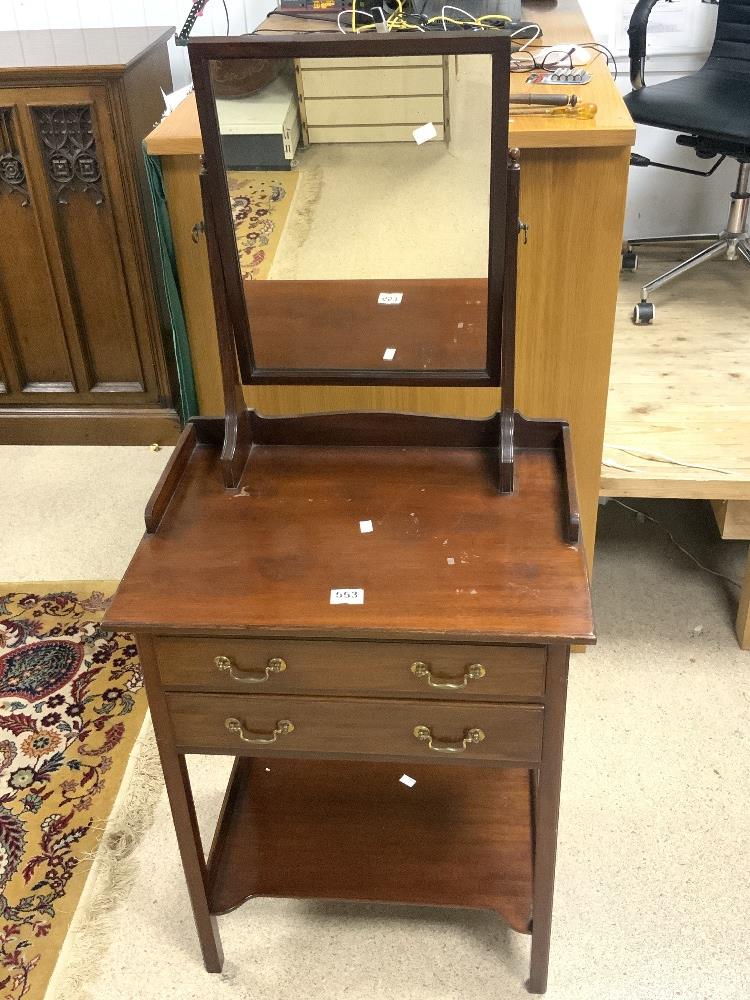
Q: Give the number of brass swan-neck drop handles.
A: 4